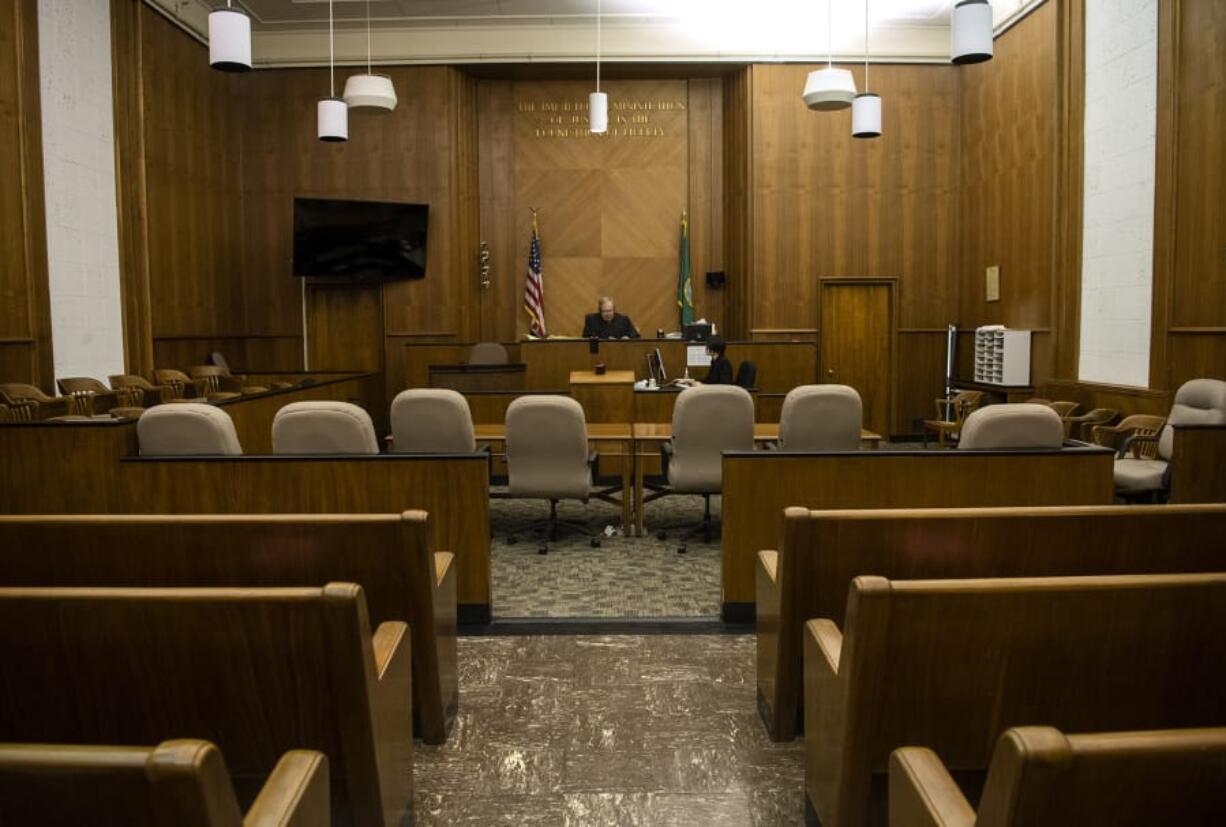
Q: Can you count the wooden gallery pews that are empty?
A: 6